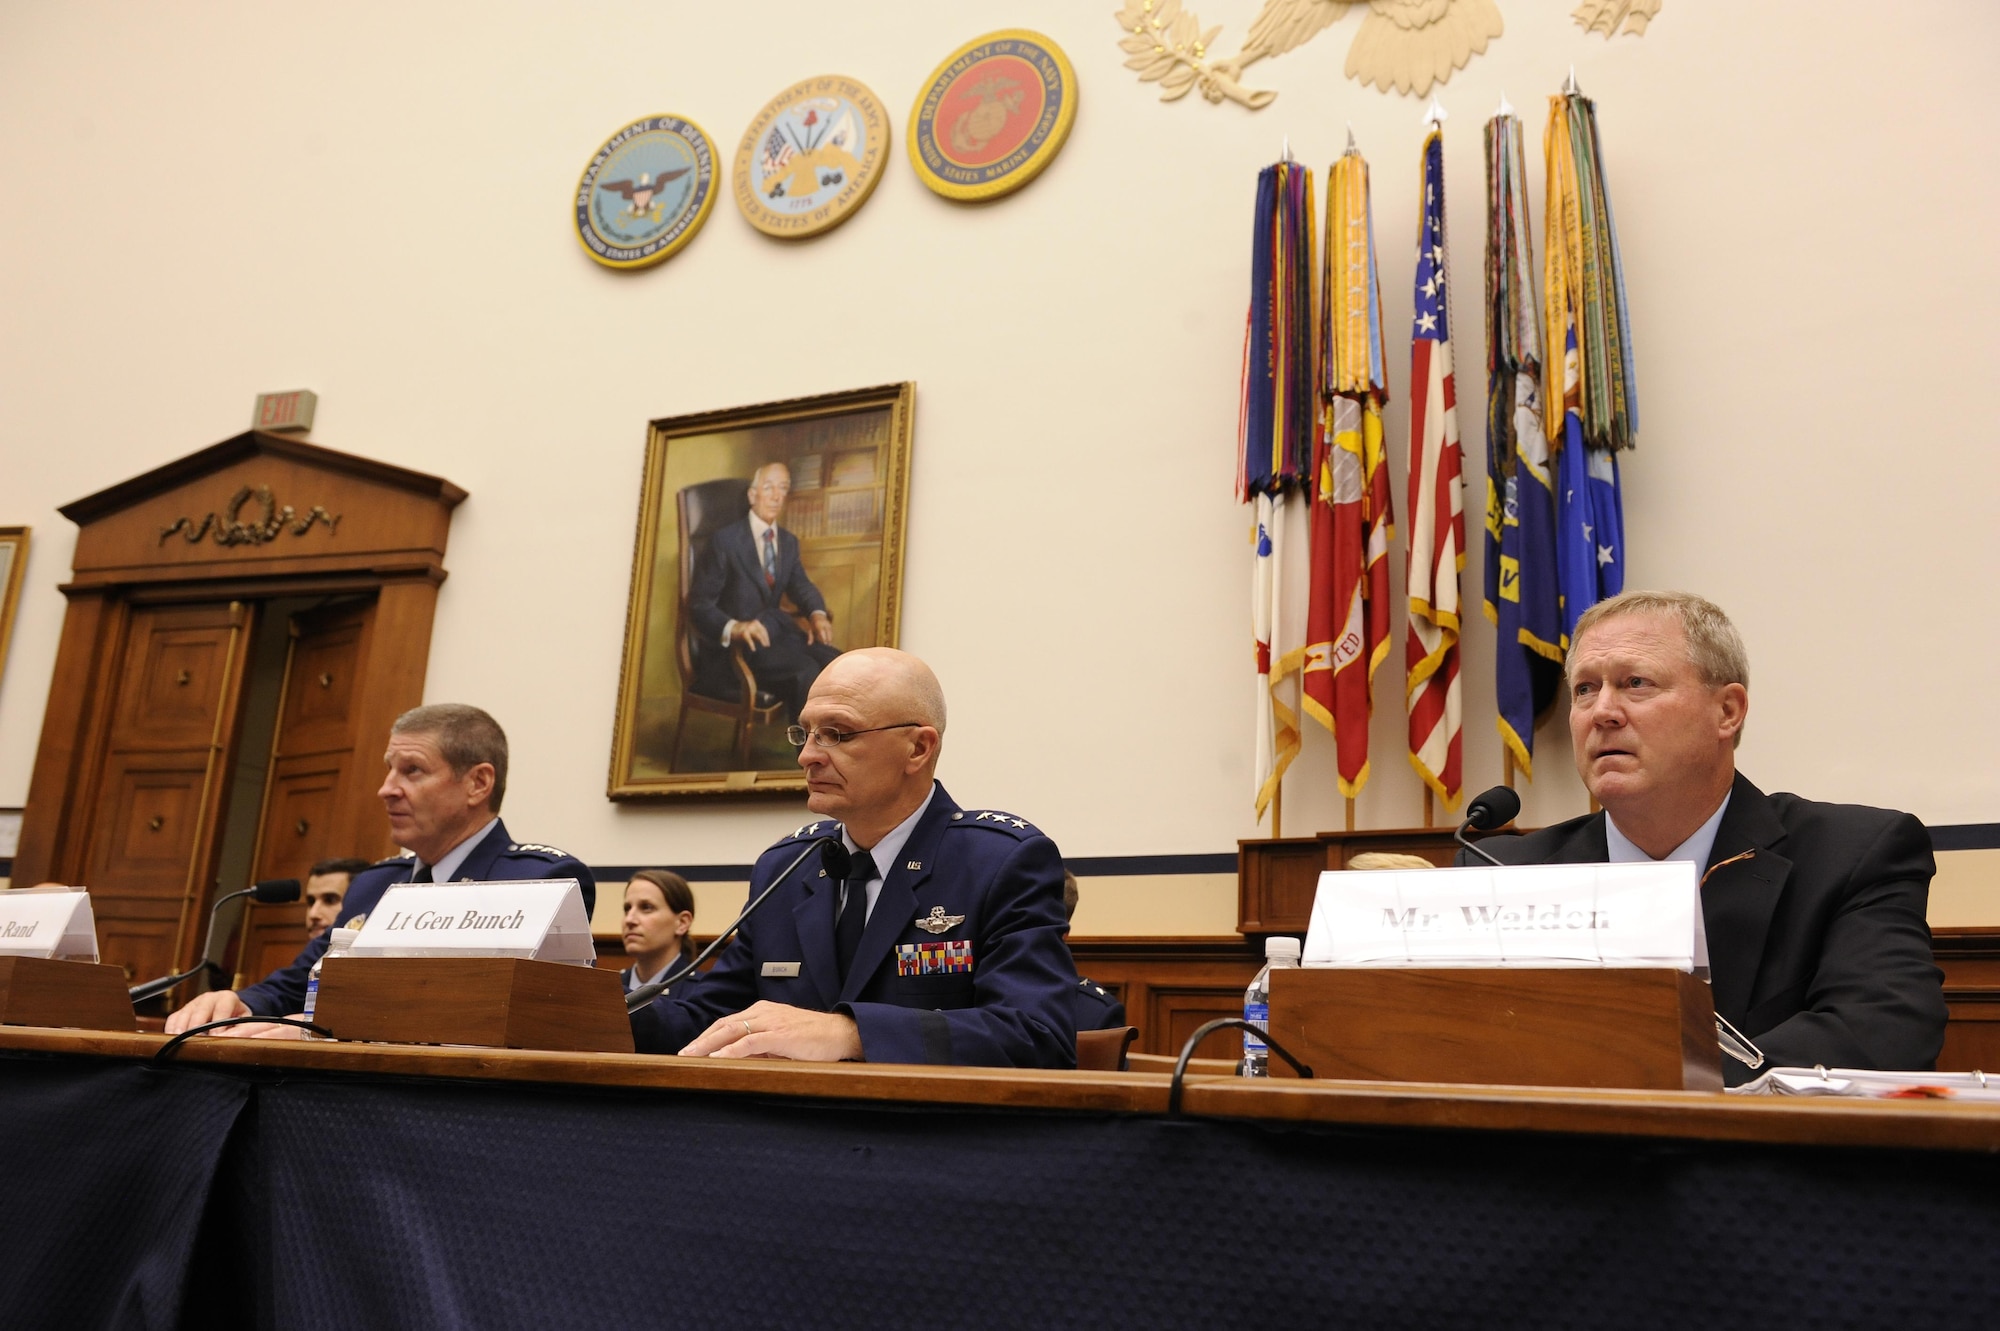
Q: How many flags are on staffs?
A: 5